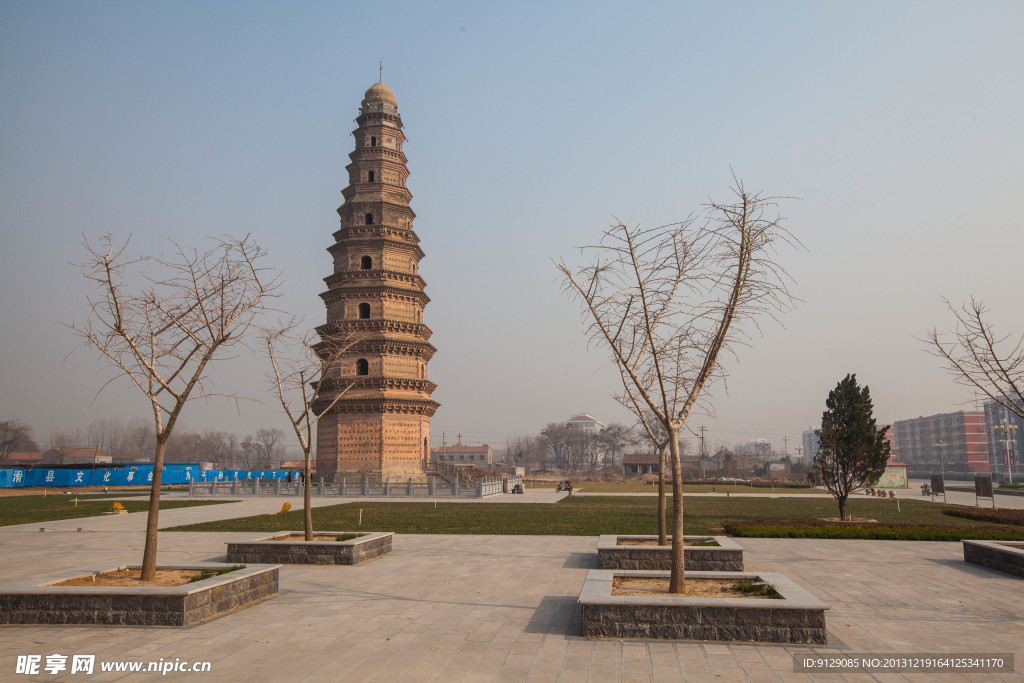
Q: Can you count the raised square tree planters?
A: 5